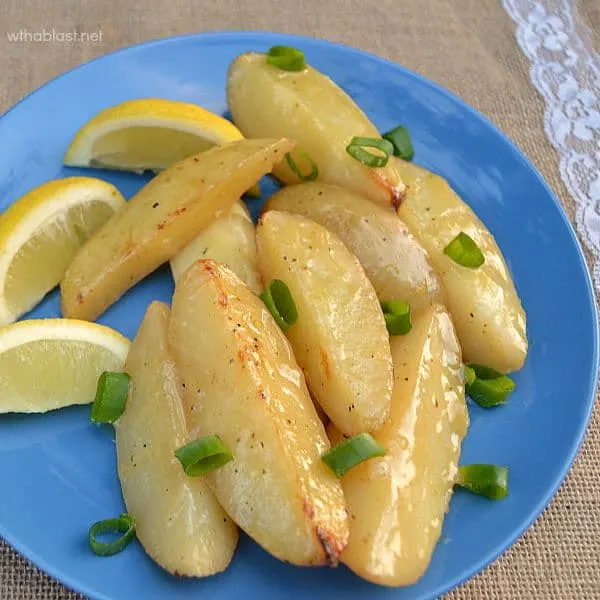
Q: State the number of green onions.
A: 13